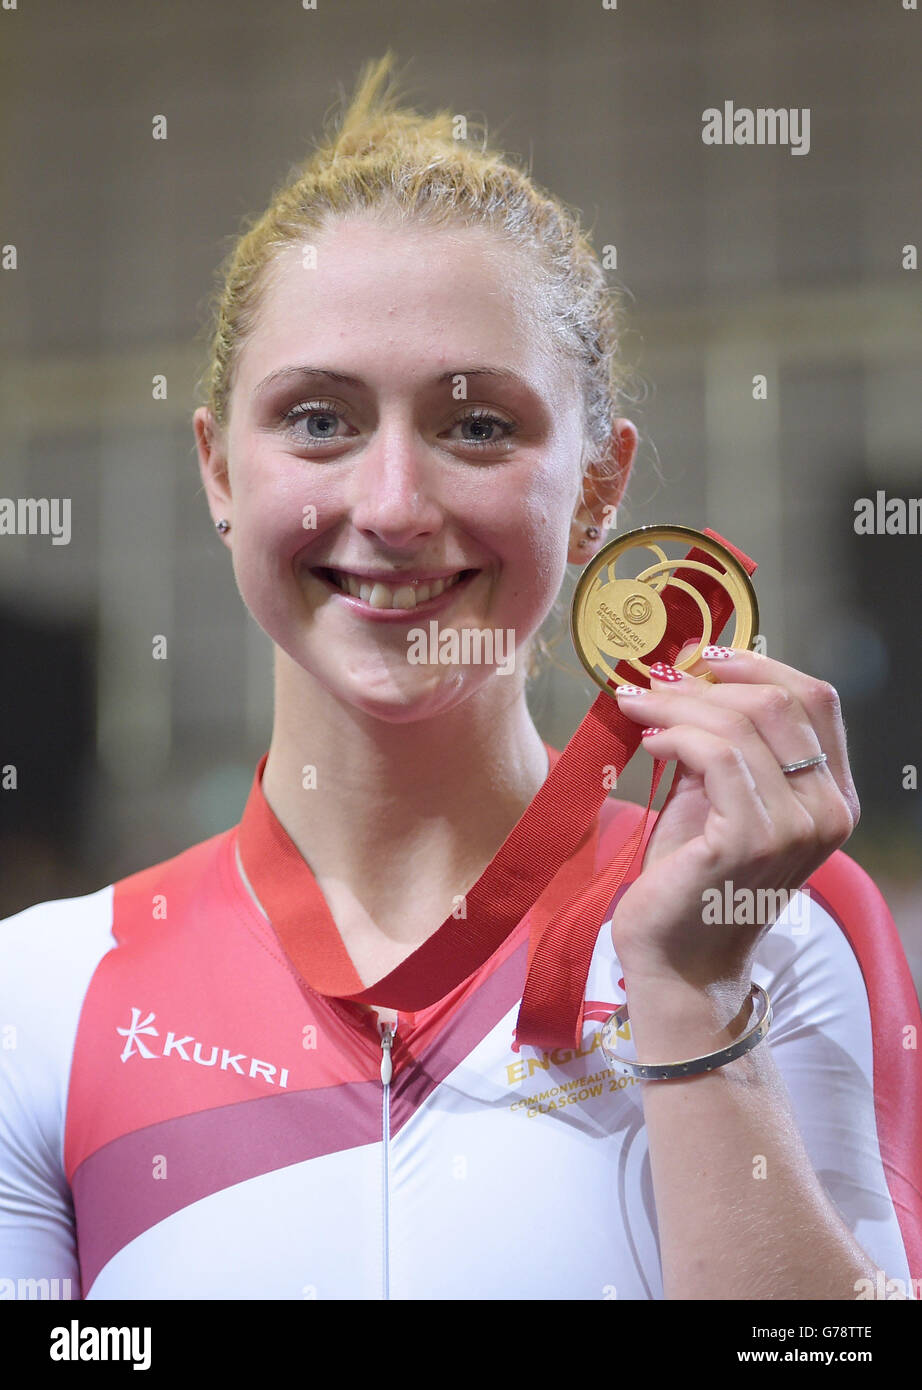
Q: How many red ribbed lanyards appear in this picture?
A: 1